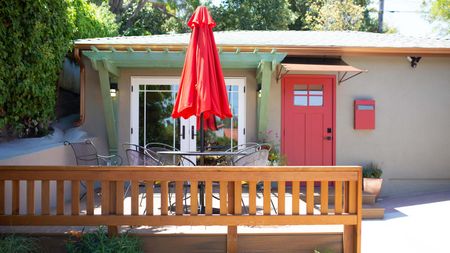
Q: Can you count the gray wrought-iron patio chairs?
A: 5